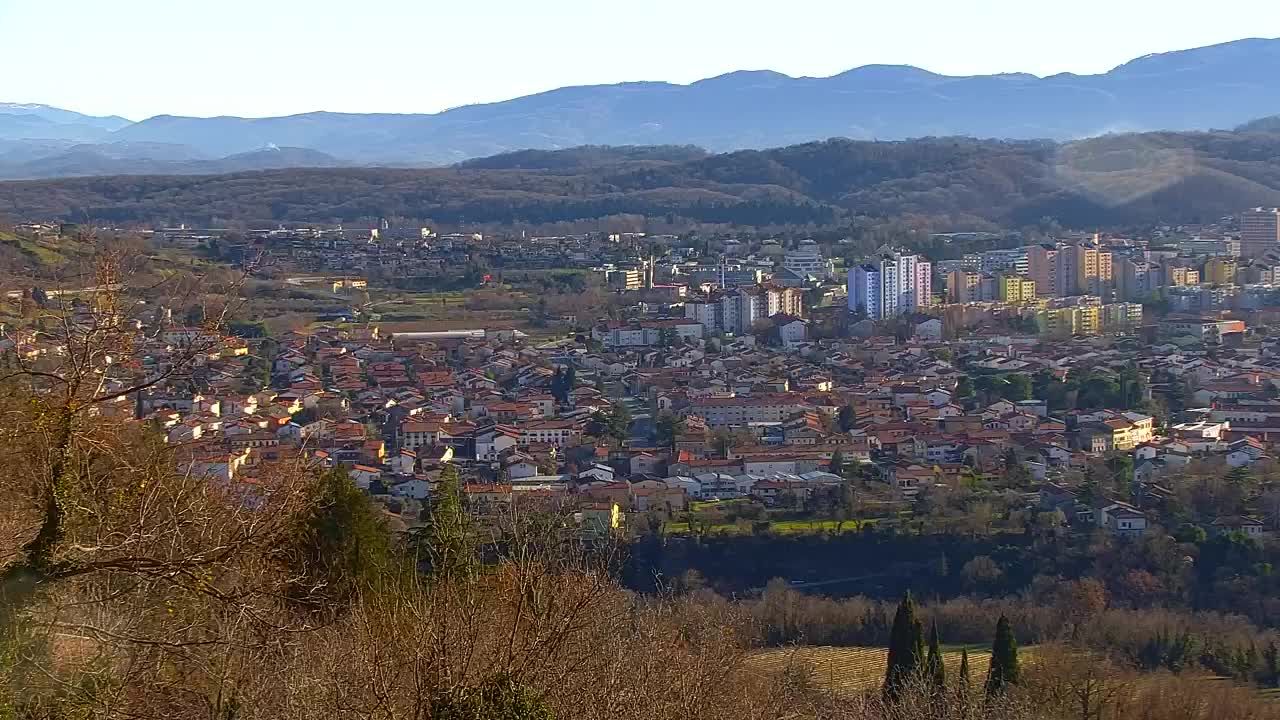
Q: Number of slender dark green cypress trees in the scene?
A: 4